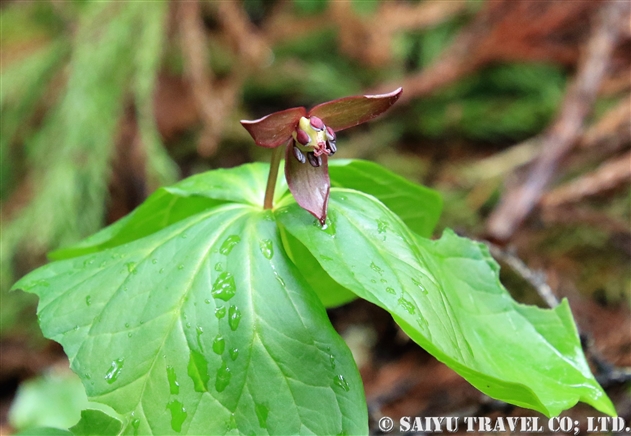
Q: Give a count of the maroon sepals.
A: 3